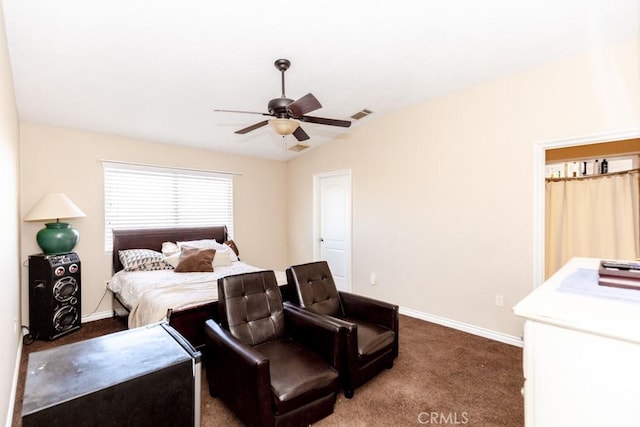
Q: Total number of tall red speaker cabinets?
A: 0